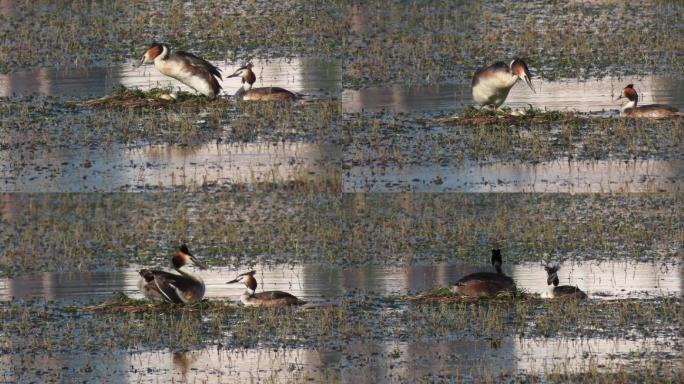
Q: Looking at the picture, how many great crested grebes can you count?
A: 8